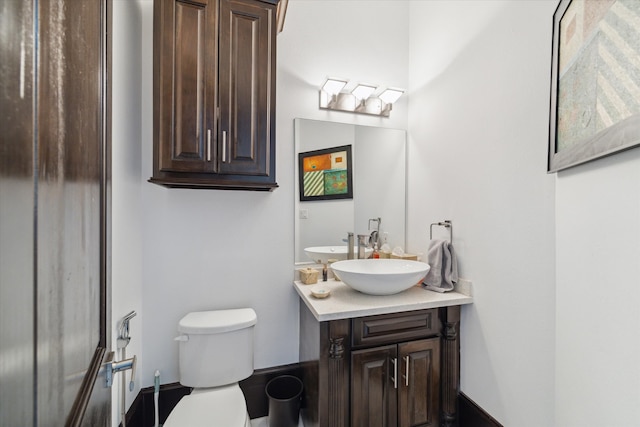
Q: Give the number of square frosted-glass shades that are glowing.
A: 3